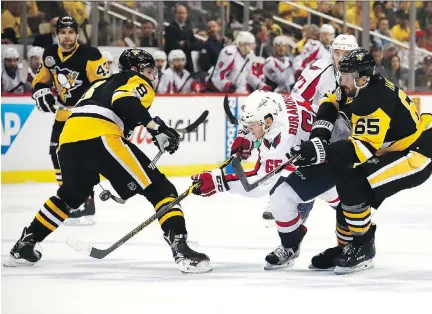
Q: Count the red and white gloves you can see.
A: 2